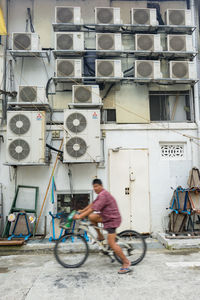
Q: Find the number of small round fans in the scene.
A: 15